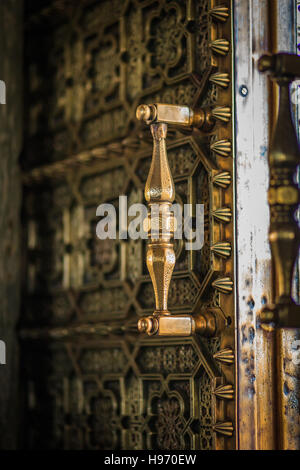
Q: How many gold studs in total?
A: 12